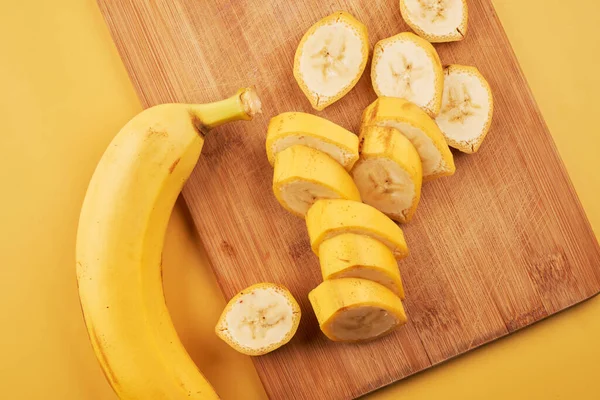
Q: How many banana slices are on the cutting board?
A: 12